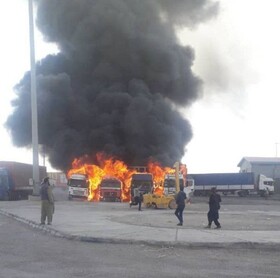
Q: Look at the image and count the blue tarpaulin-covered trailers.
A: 1